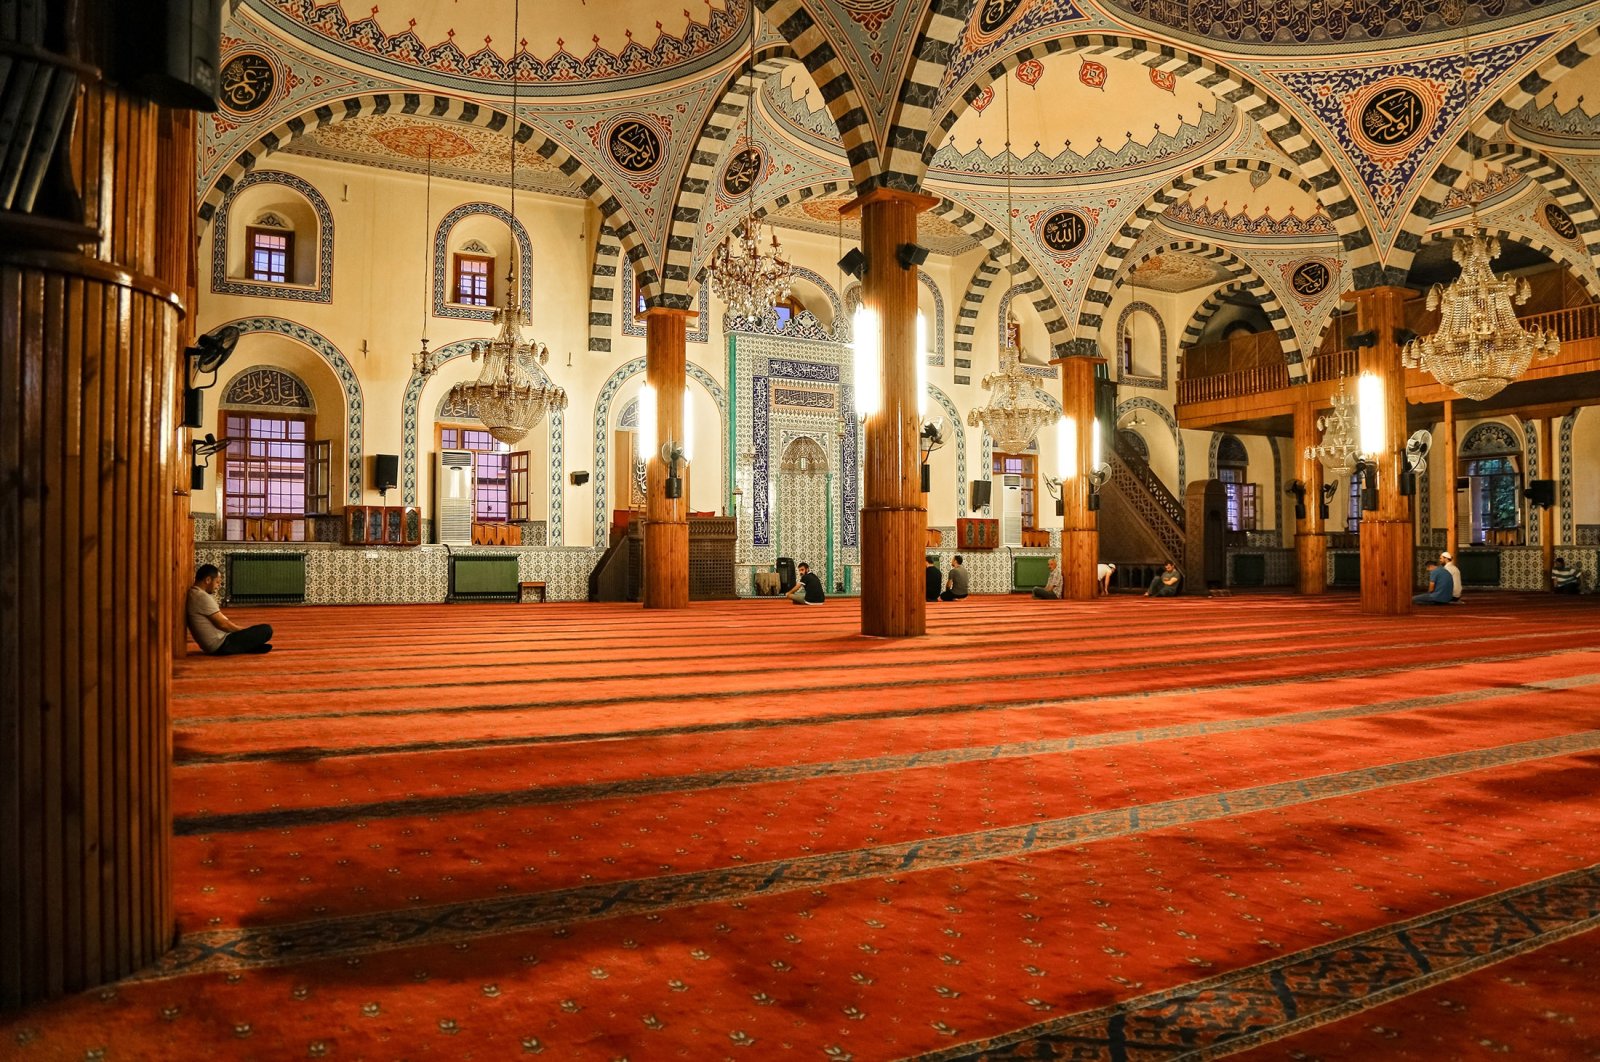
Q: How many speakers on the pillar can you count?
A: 2